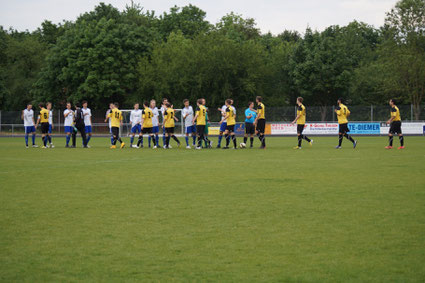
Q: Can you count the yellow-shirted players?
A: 10